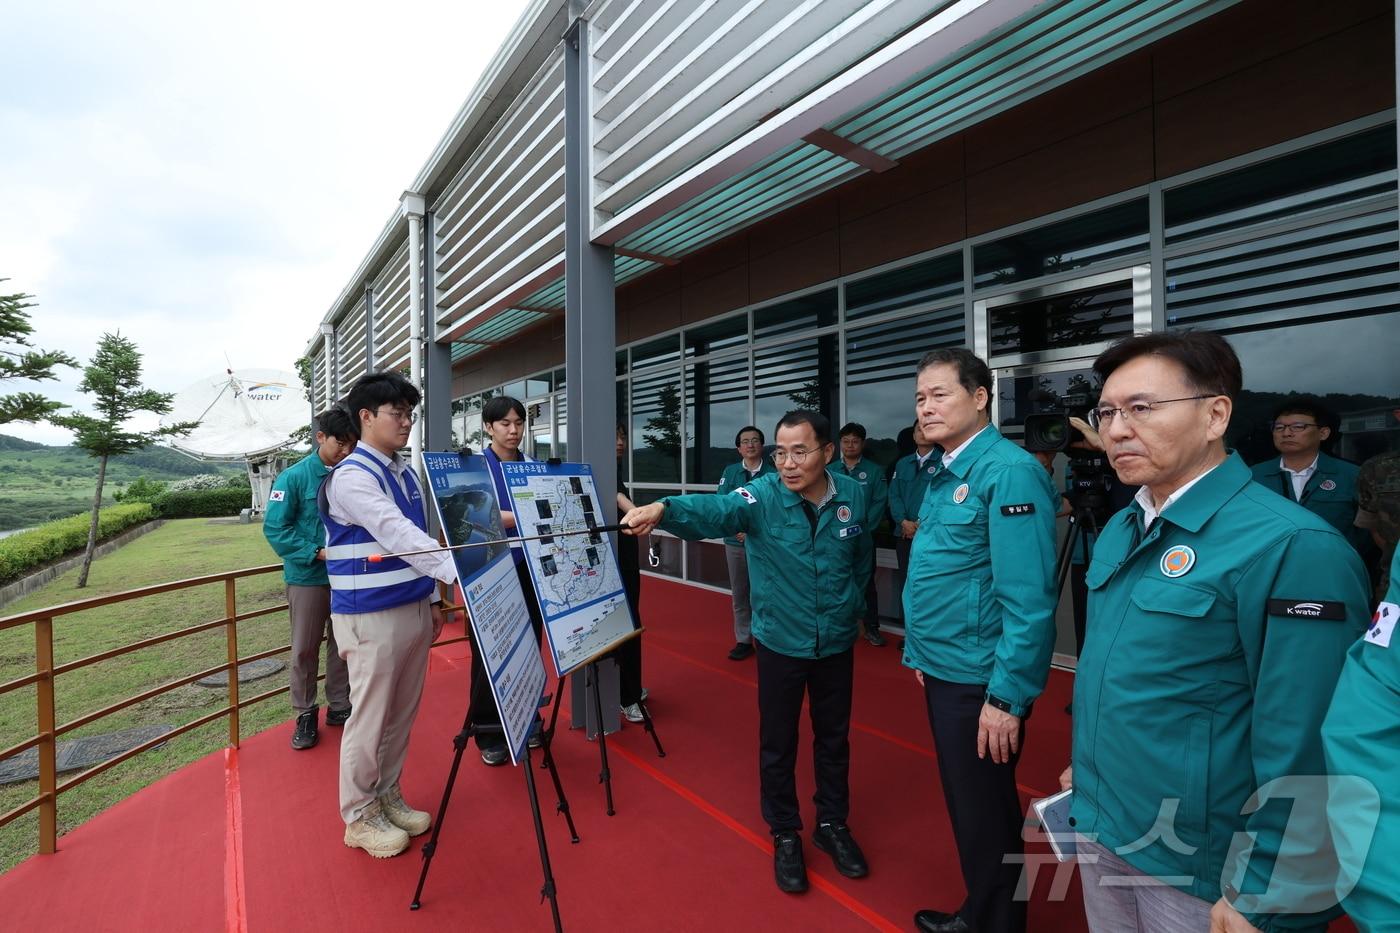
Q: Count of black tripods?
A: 3